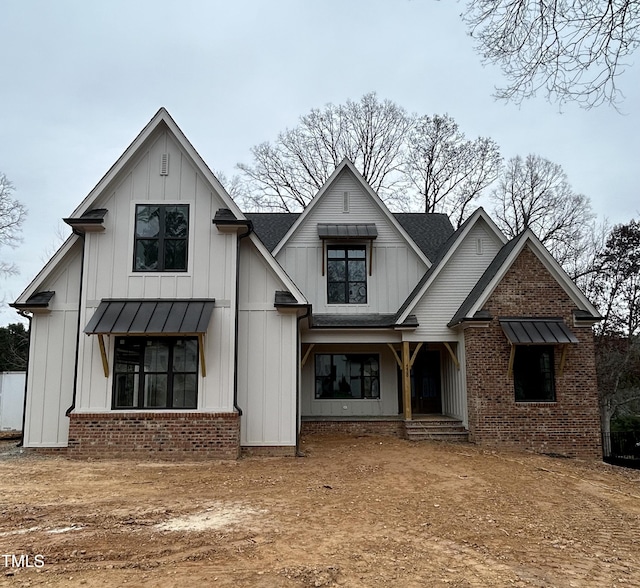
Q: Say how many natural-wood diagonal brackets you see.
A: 10